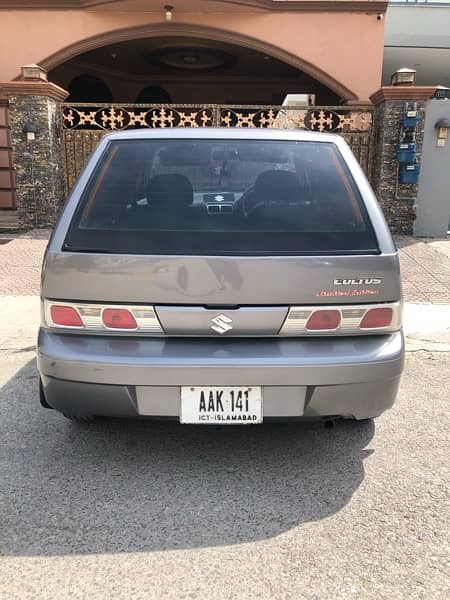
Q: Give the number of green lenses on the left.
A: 0